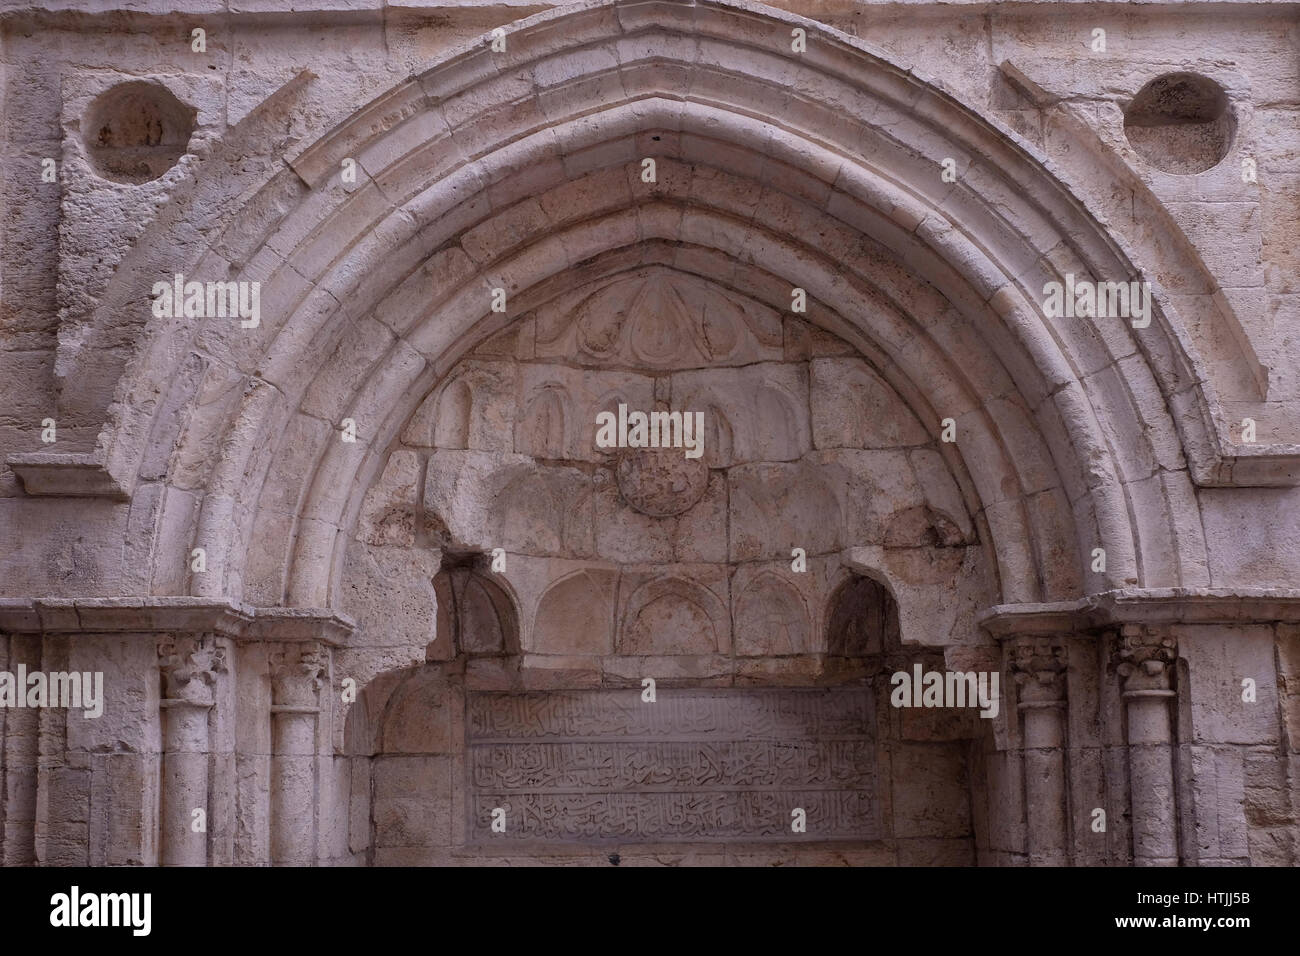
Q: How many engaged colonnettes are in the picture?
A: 4